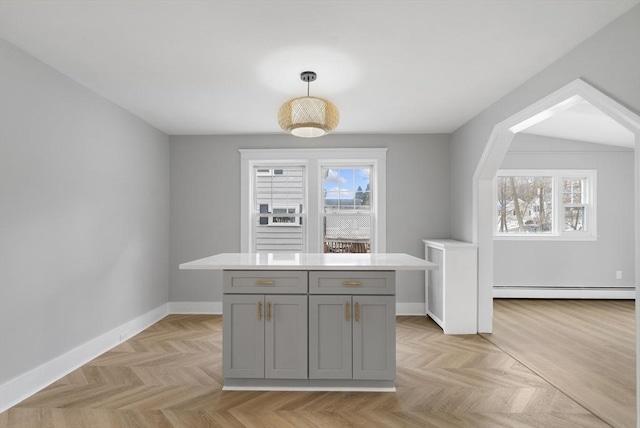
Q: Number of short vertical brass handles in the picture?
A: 4